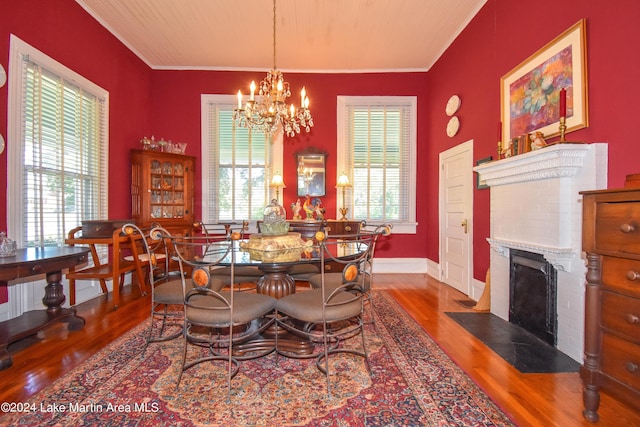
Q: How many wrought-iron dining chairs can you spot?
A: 6